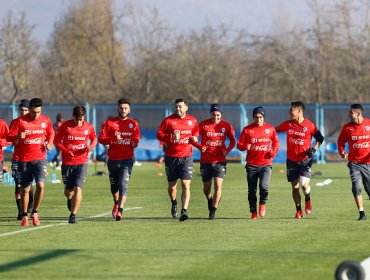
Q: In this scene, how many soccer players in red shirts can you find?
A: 10